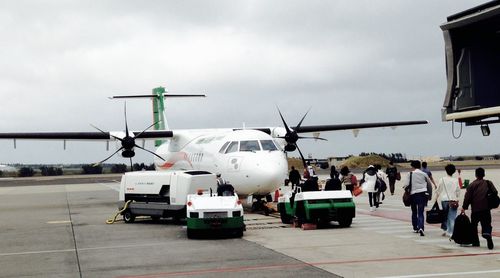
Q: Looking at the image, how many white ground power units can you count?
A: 1